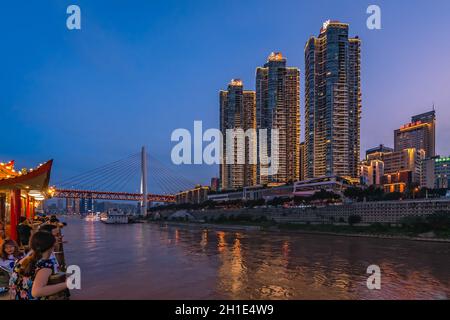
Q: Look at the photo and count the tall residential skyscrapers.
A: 3